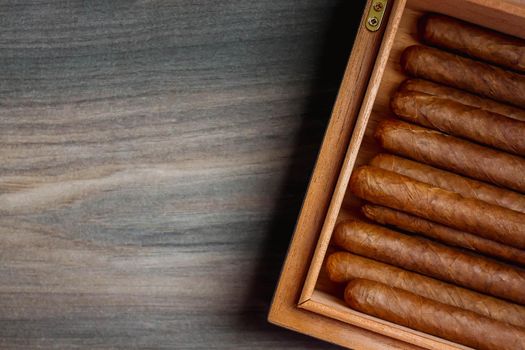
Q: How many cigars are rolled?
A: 11